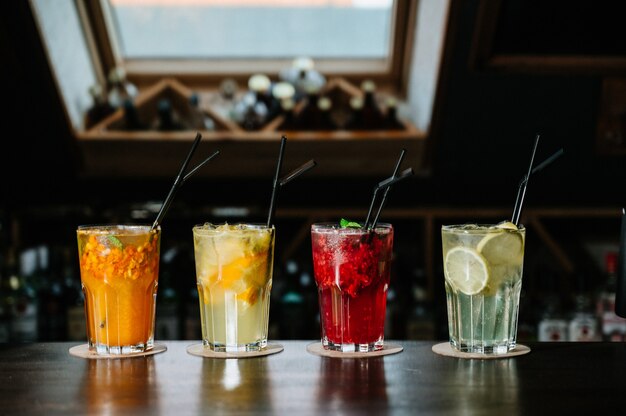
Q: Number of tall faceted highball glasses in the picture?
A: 4